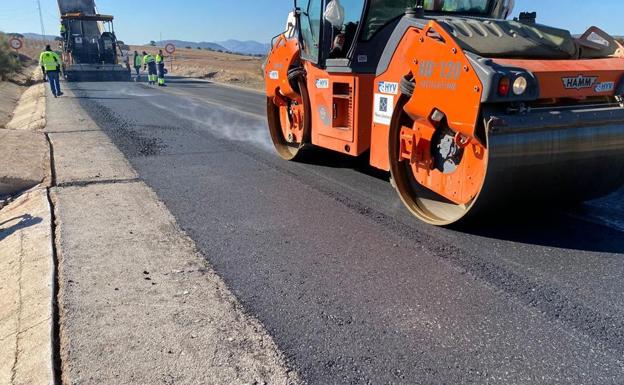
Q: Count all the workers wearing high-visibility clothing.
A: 5